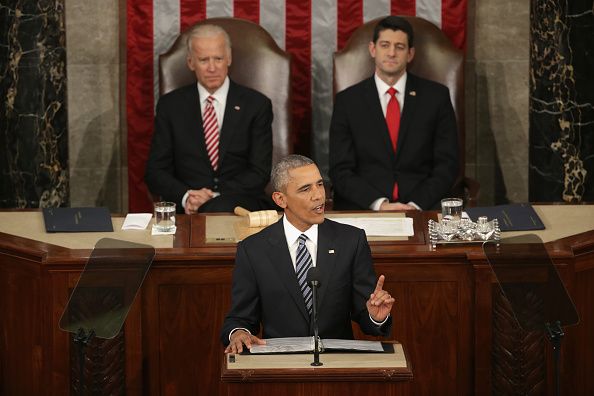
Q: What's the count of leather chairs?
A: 2